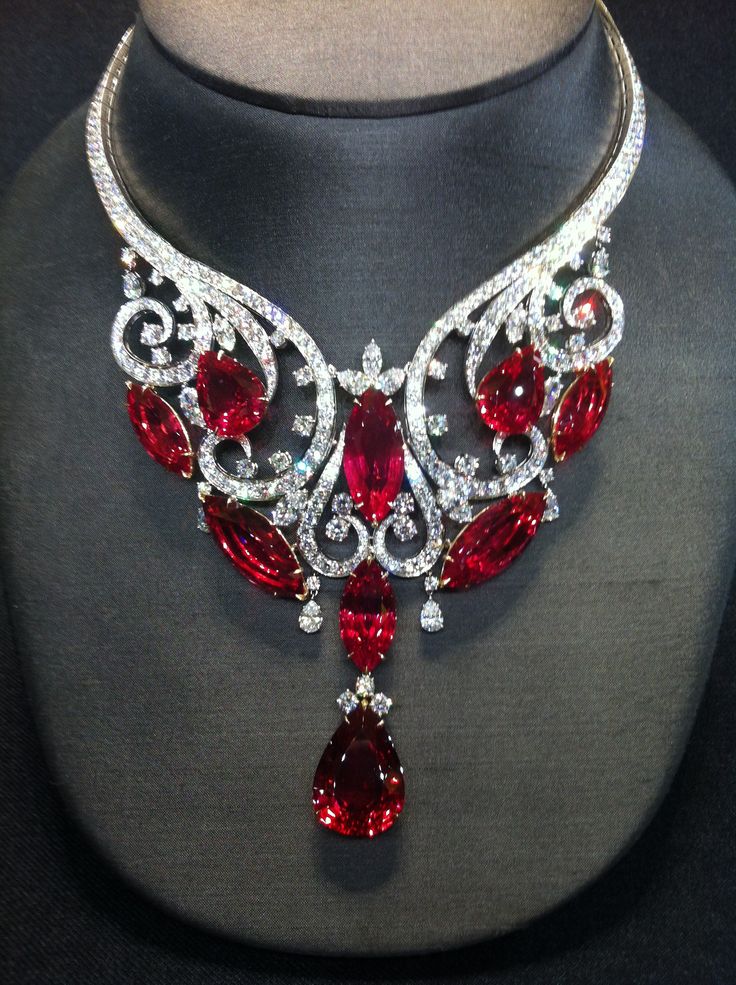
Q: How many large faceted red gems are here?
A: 9